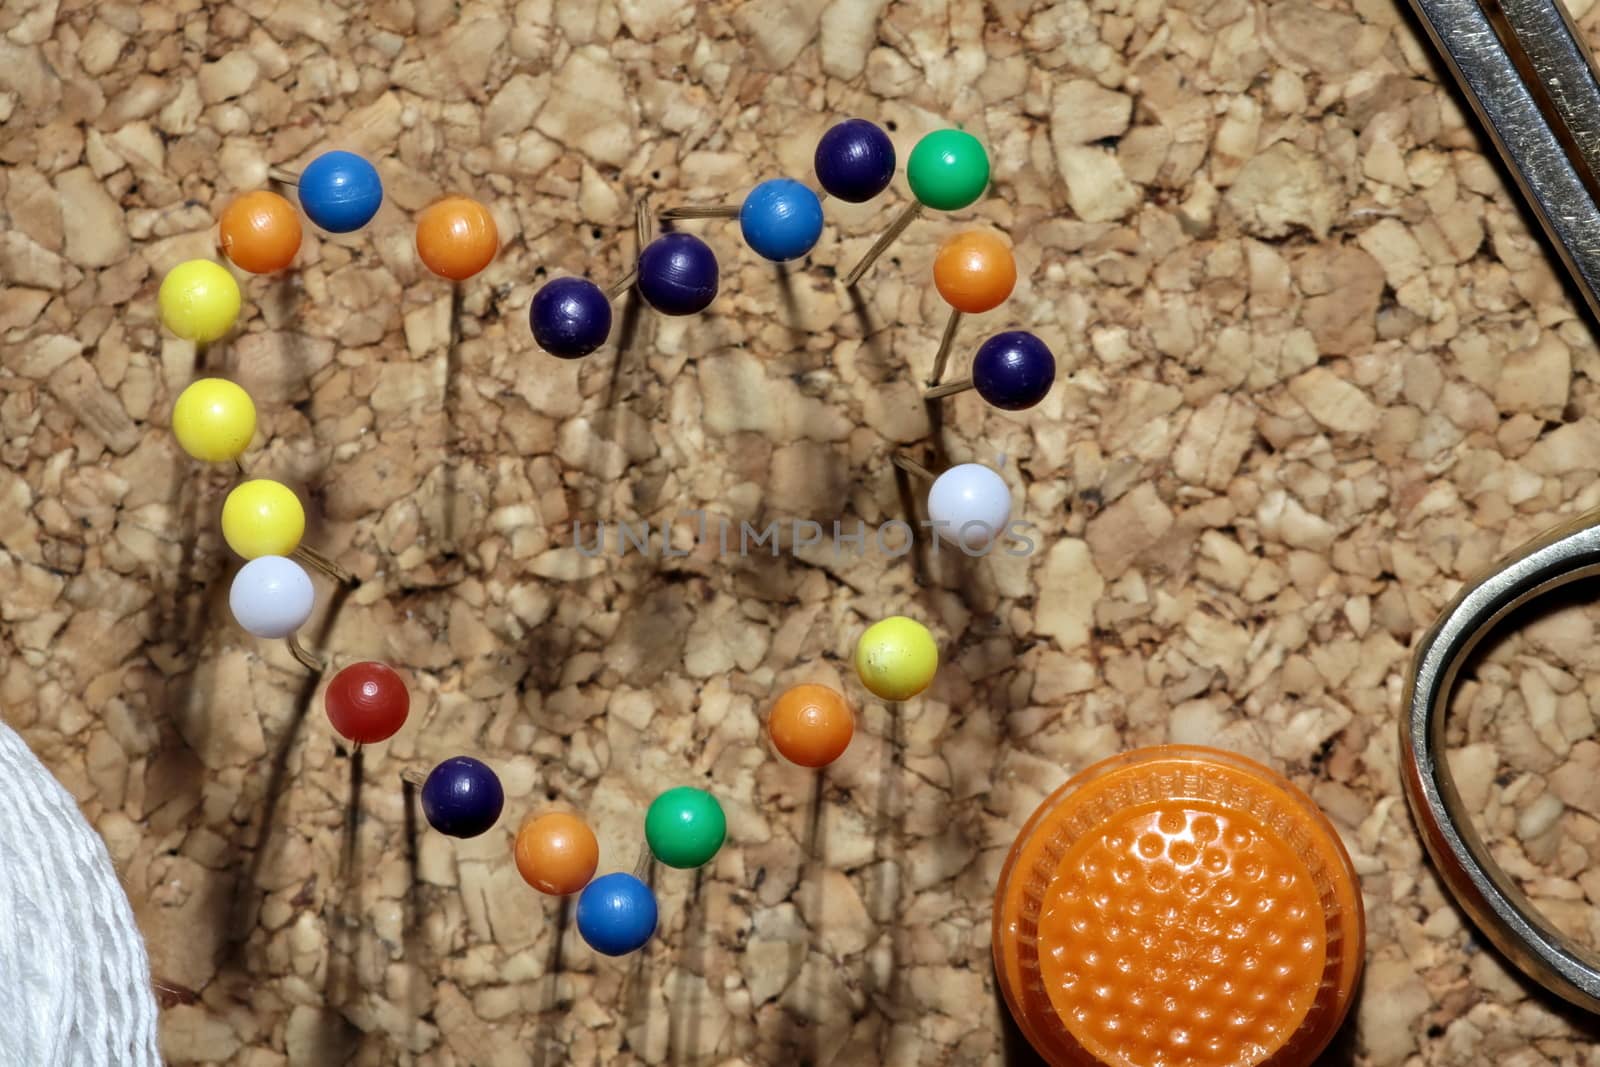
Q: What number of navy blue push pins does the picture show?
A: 5